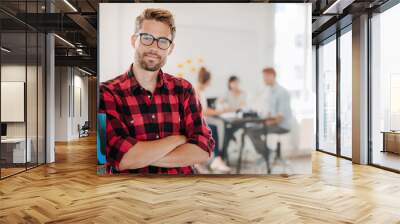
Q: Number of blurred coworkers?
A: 3